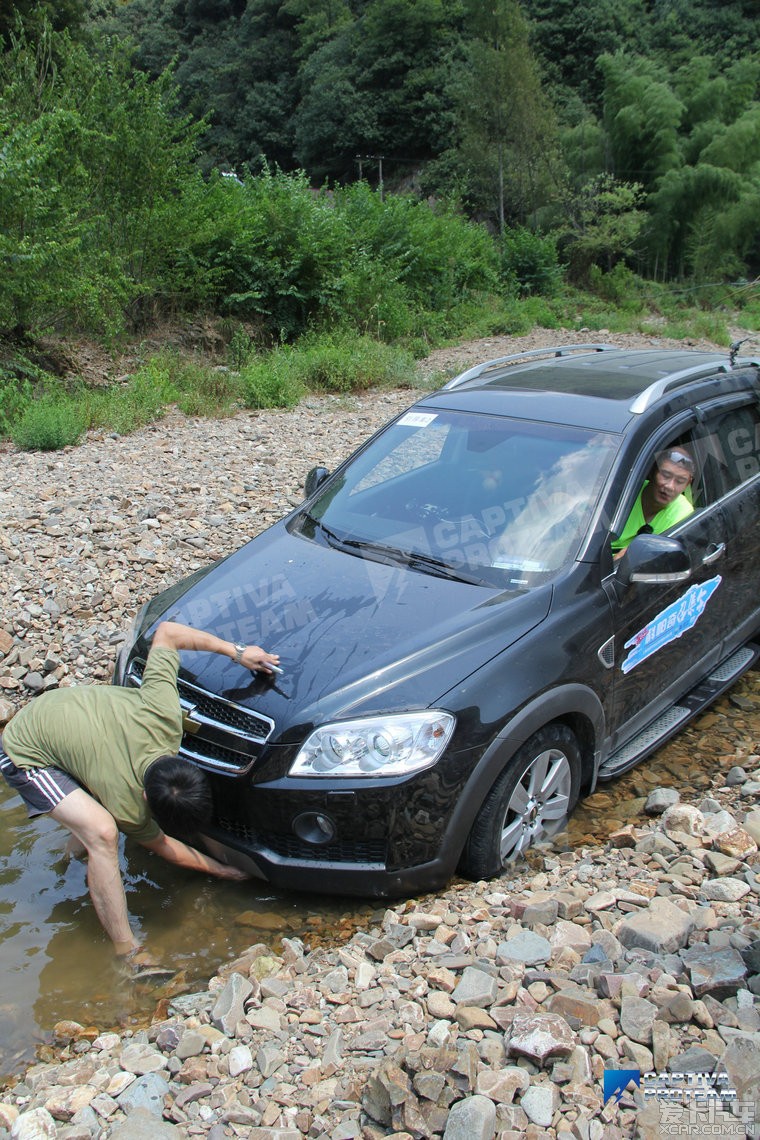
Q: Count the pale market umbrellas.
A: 0